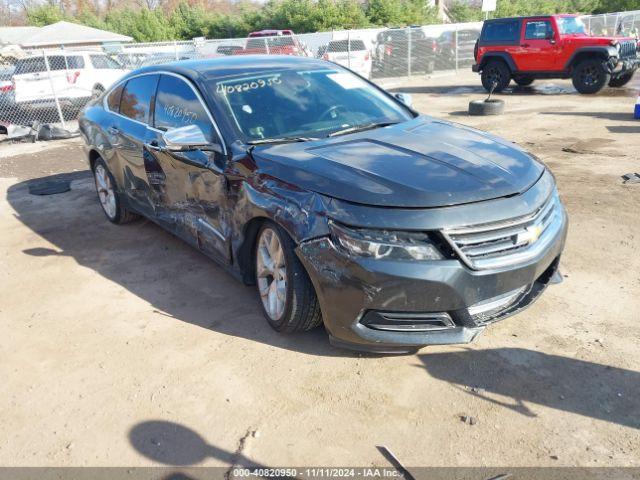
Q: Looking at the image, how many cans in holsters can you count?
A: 0